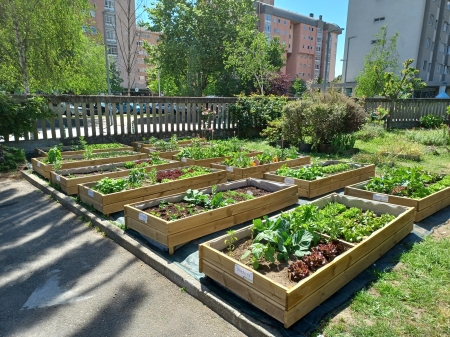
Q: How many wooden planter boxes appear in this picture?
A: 12